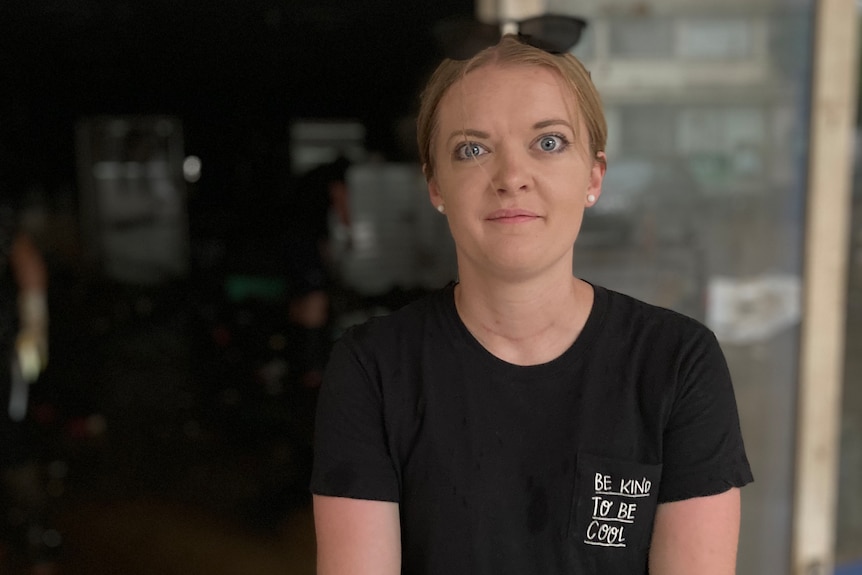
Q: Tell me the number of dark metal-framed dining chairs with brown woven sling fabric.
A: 0